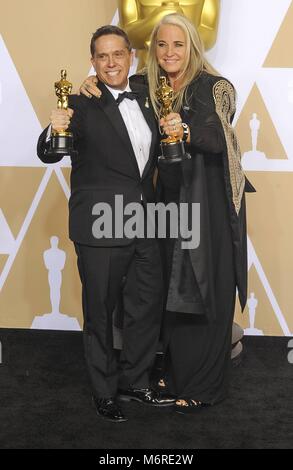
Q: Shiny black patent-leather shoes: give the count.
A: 2